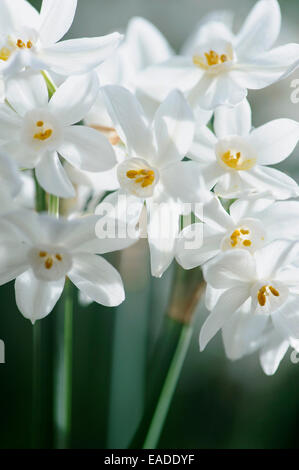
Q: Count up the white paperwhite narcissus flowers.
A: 8